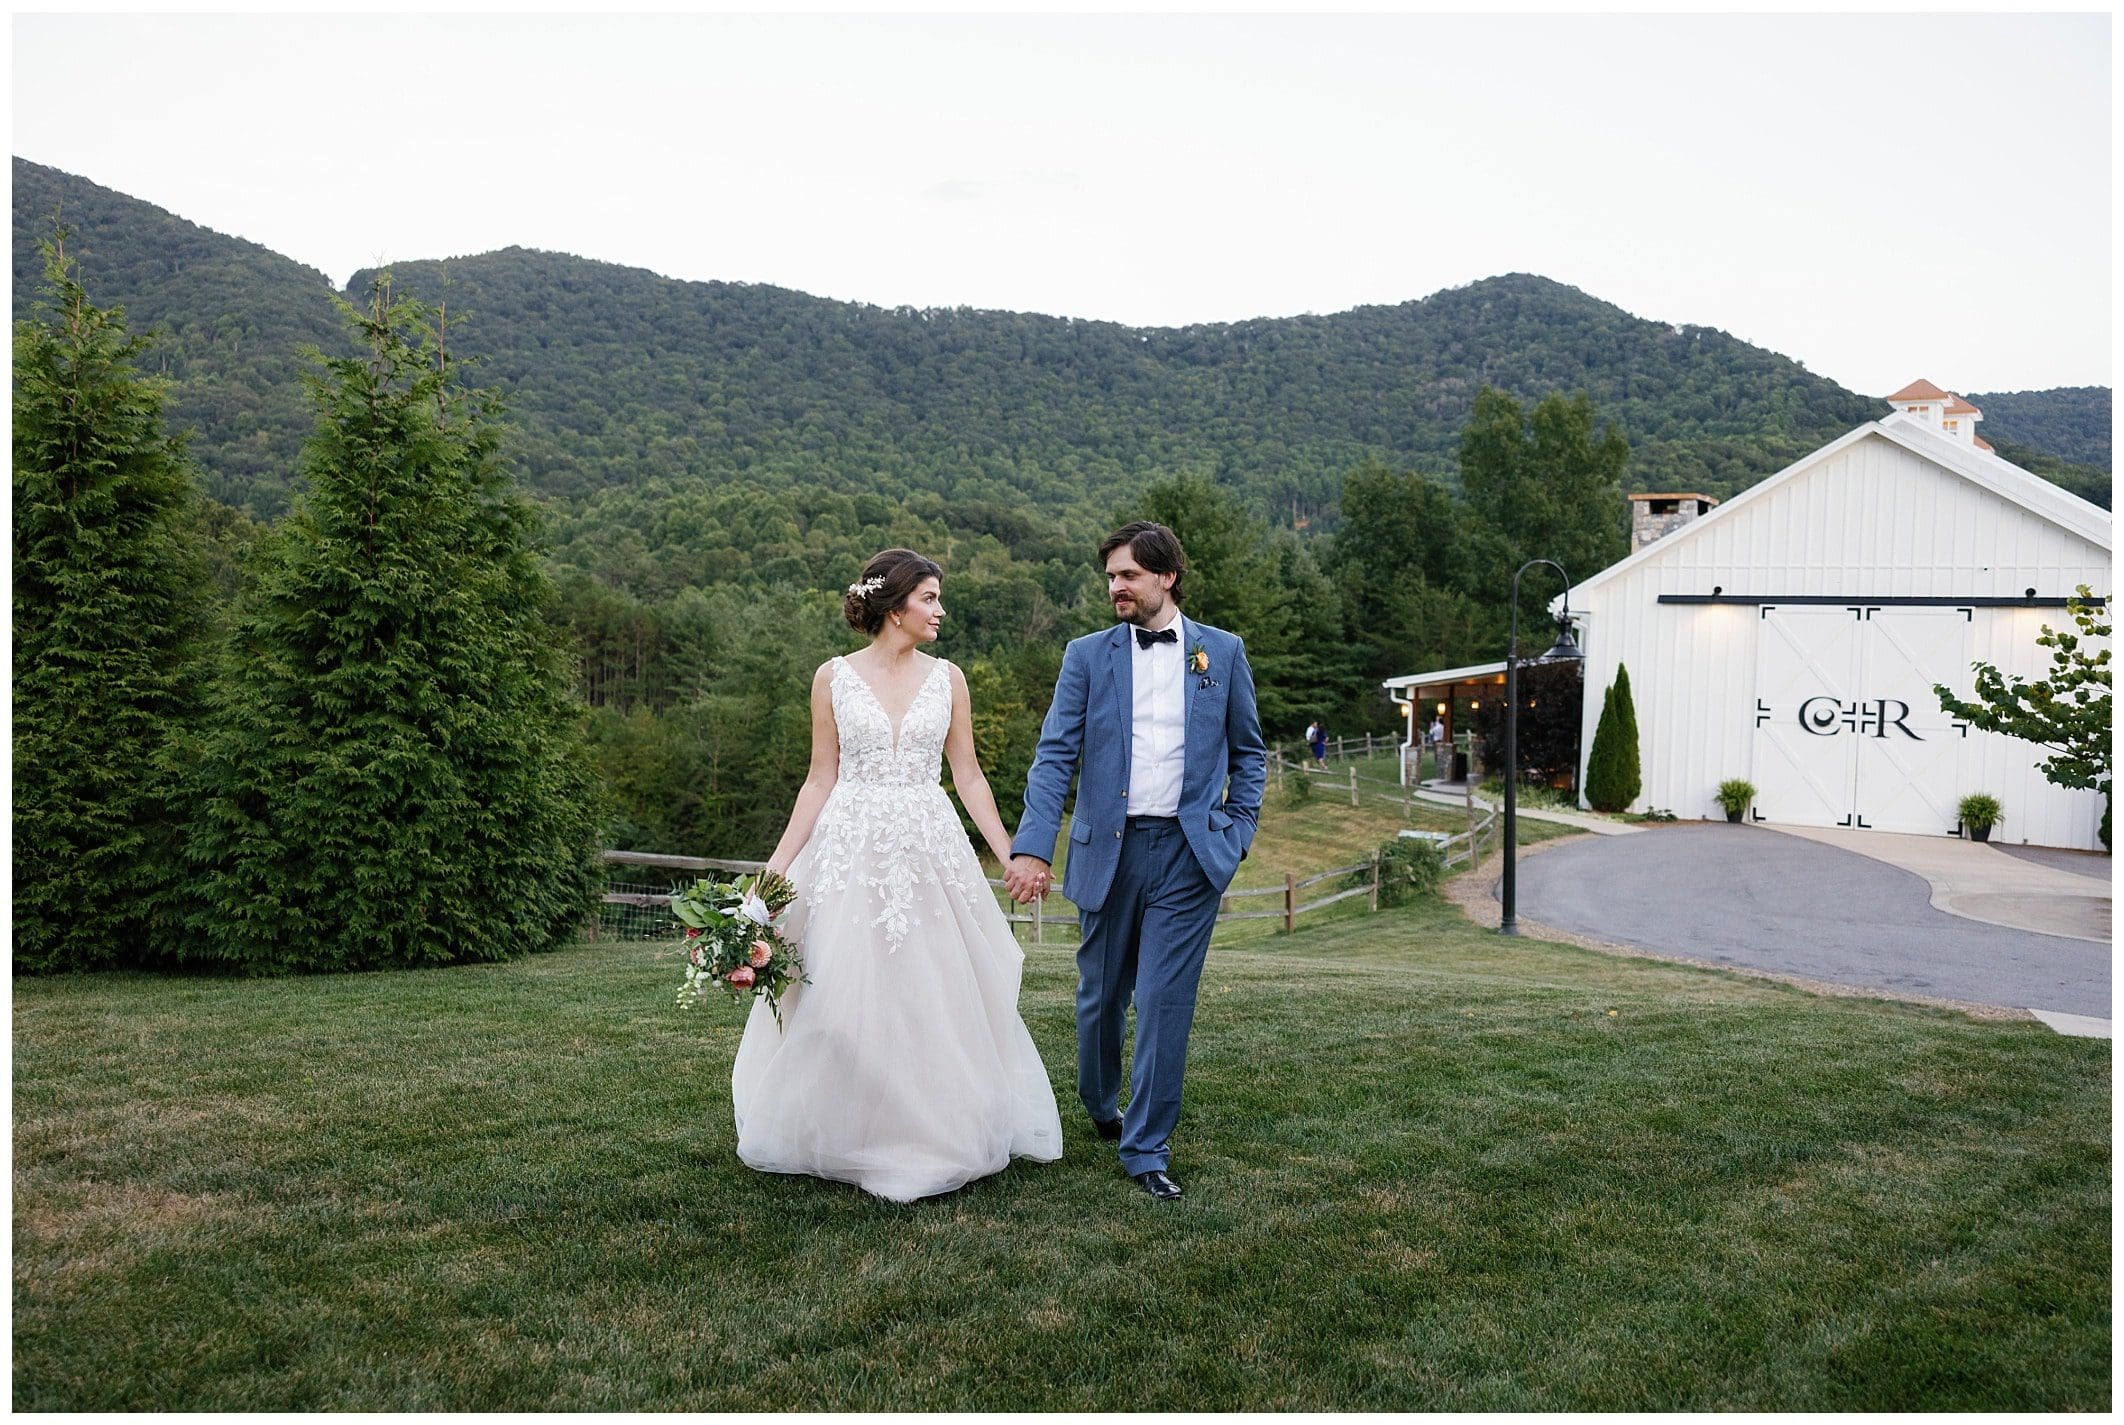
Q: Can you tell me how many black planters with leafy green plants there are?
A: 2